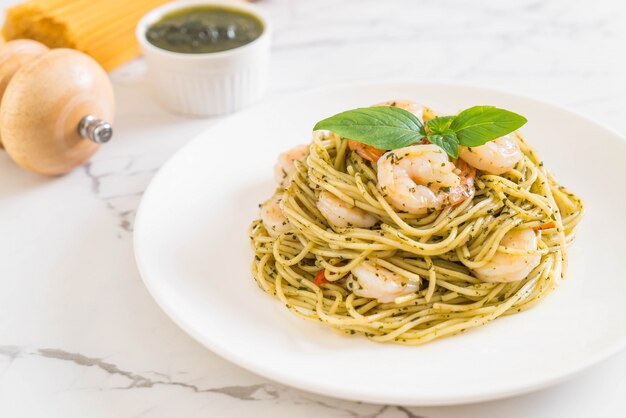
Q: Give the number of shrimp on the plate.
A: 8